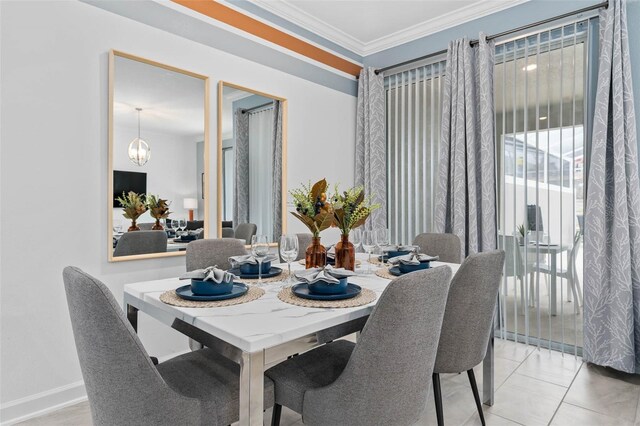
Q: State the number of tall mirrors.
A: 2